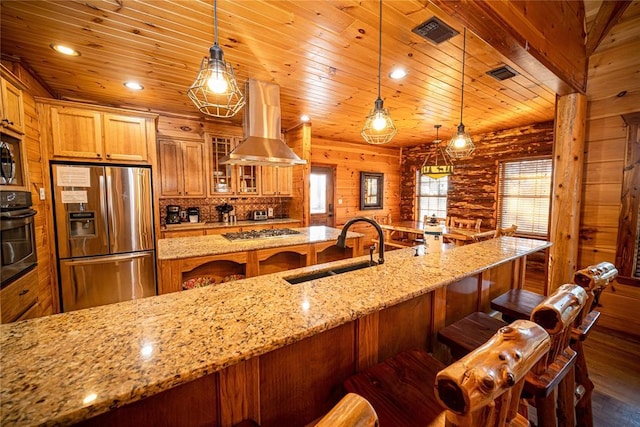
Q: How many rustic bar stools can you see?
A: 4